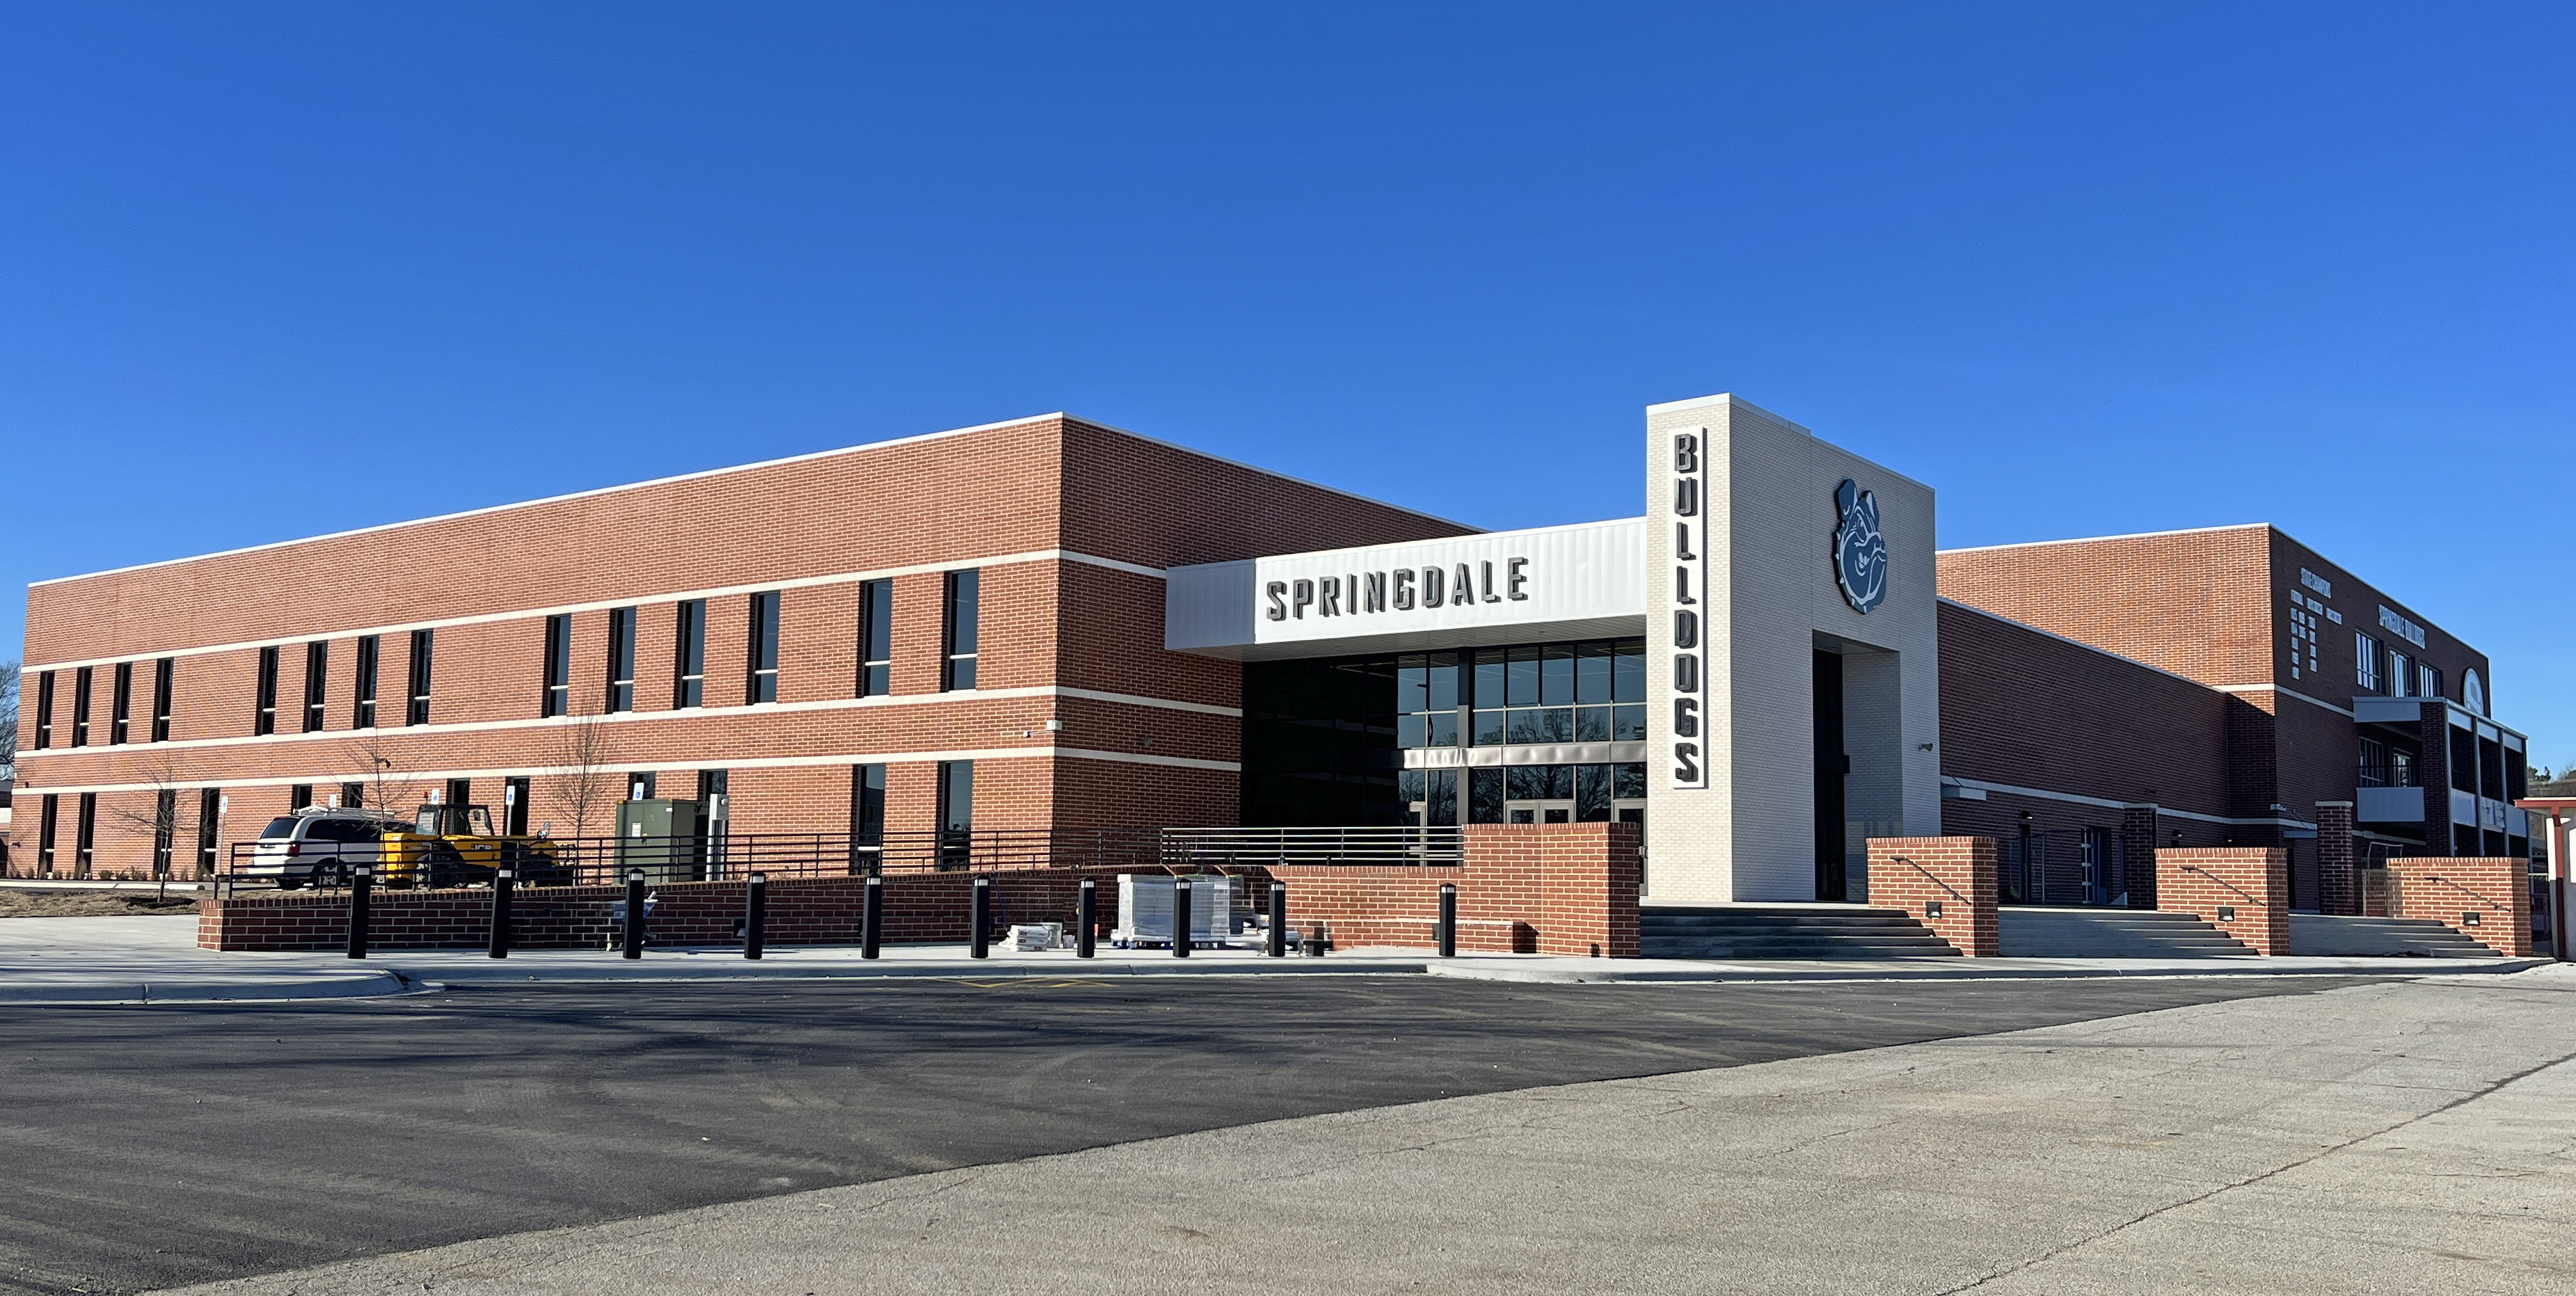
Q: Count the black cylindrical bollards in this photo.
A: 10